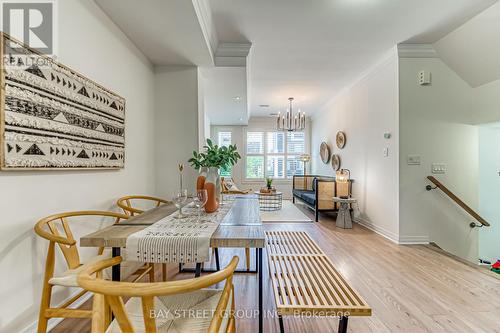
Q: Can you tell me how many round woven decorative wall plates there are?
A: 3